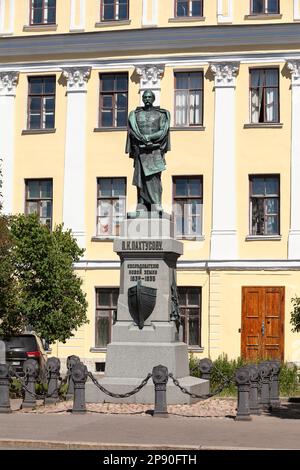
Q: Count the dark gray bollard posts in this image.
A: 11